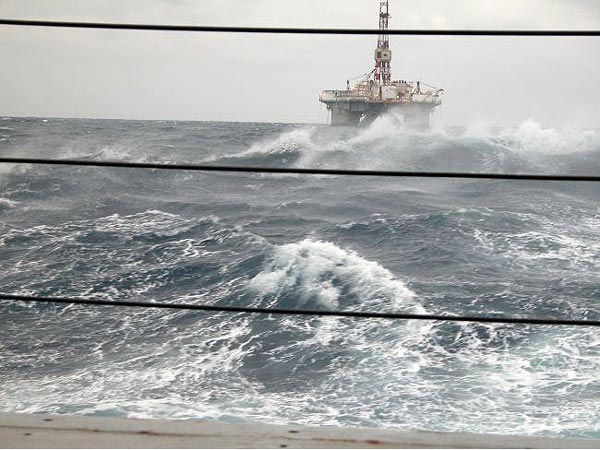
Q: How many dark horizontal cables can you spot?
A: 3